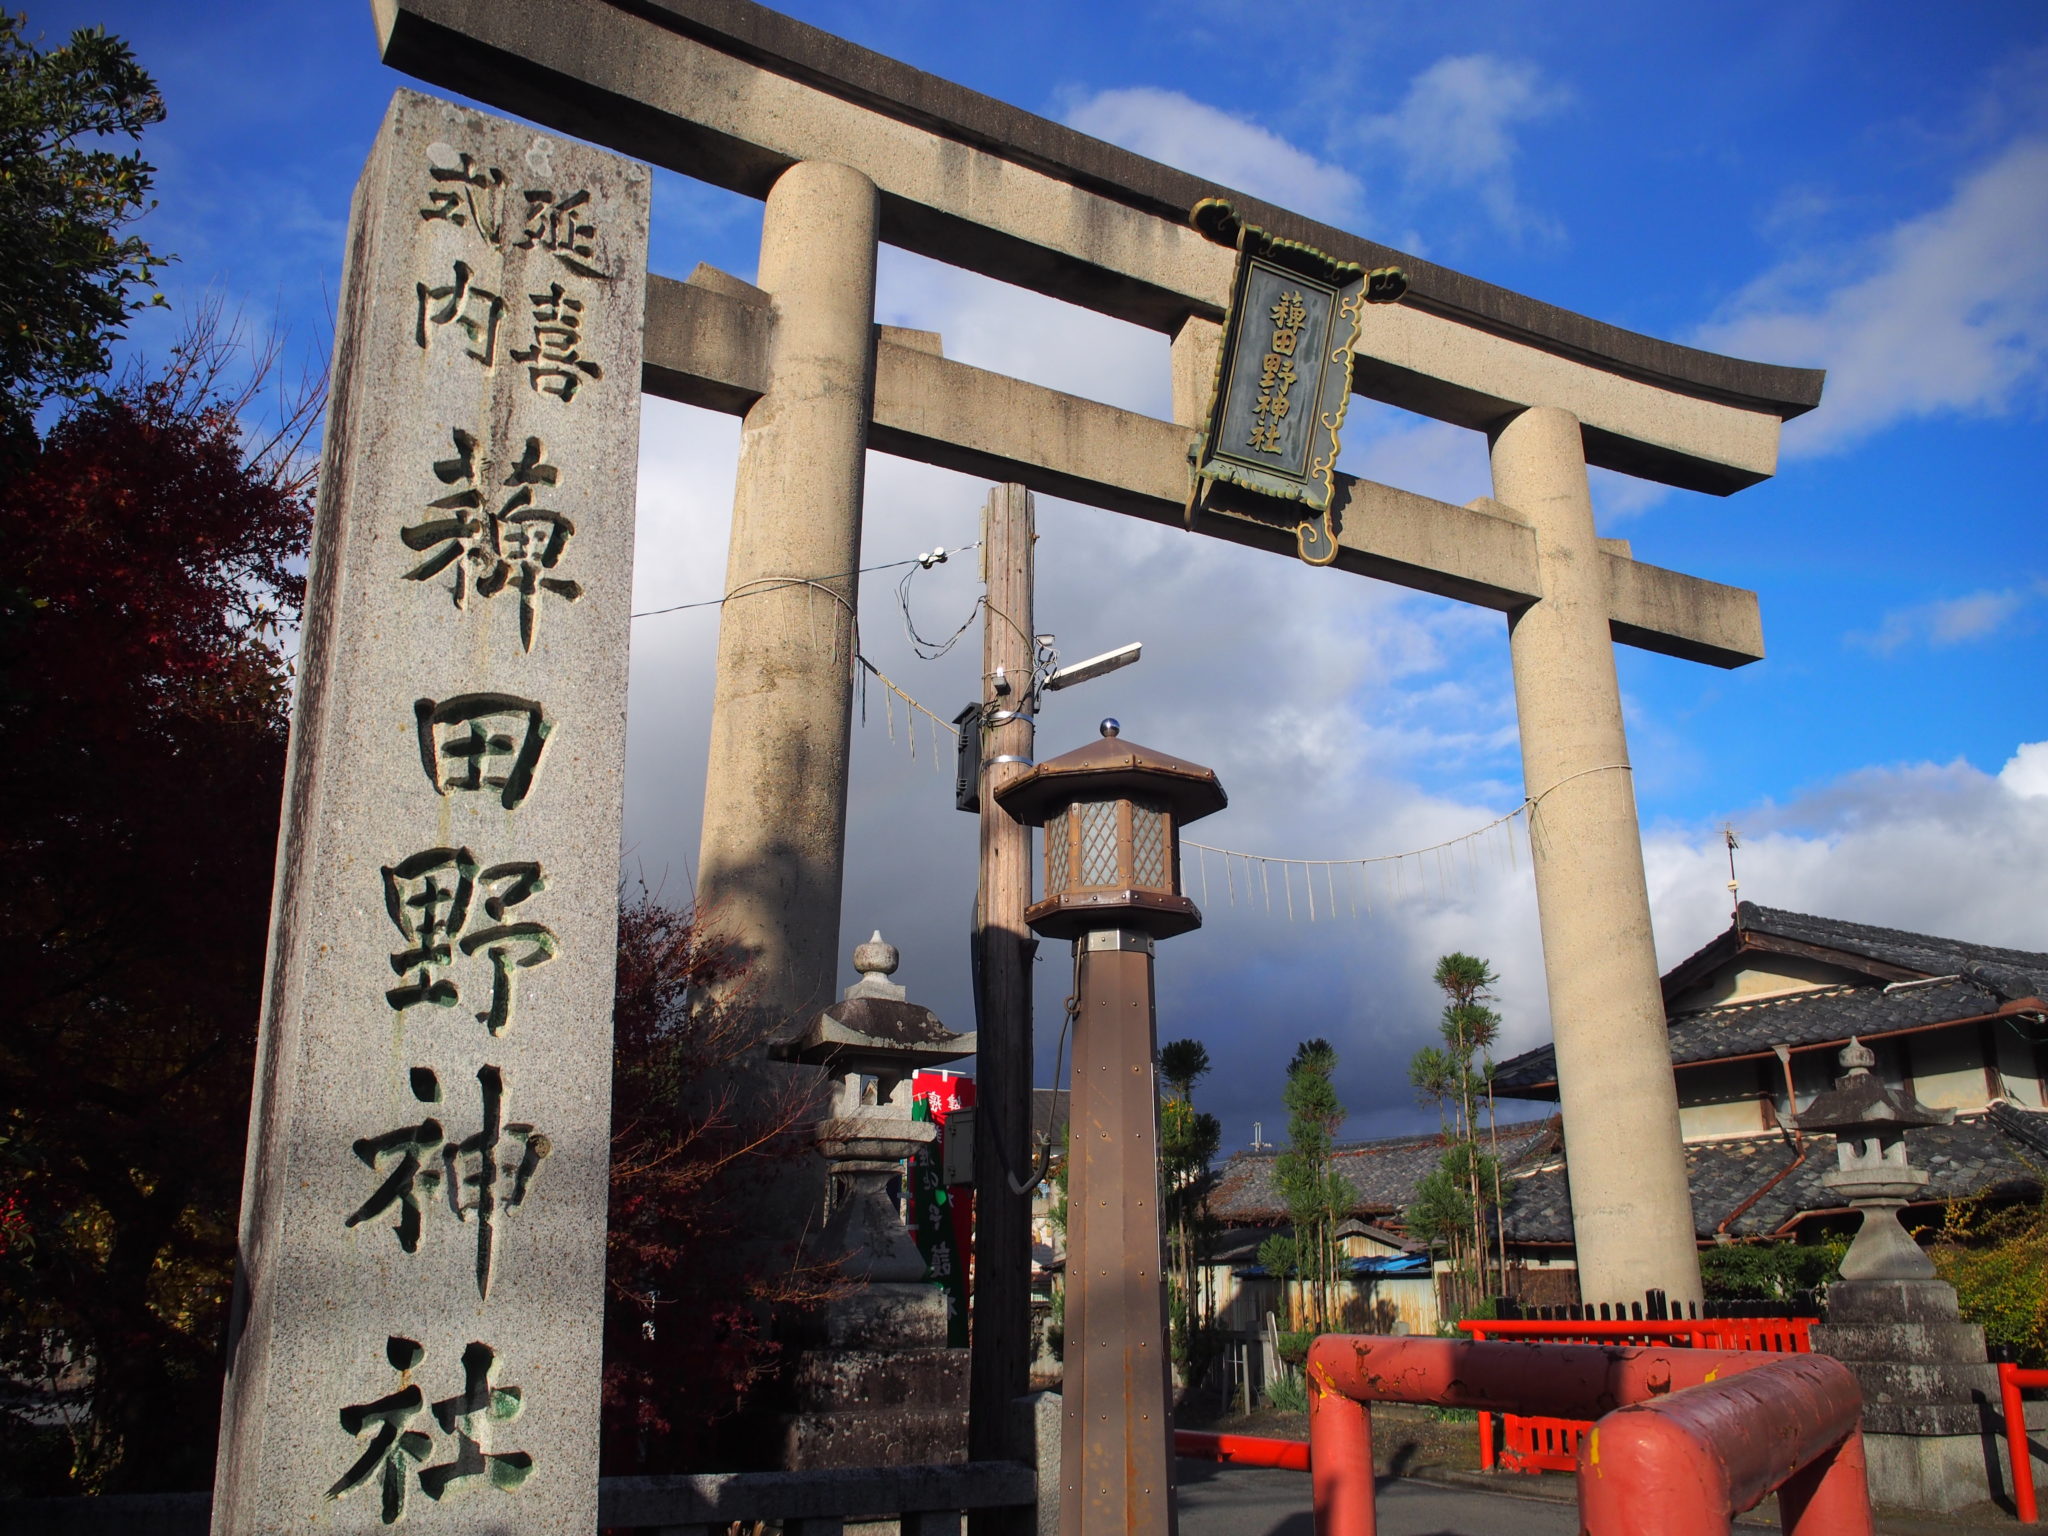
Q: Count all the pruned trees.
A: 3